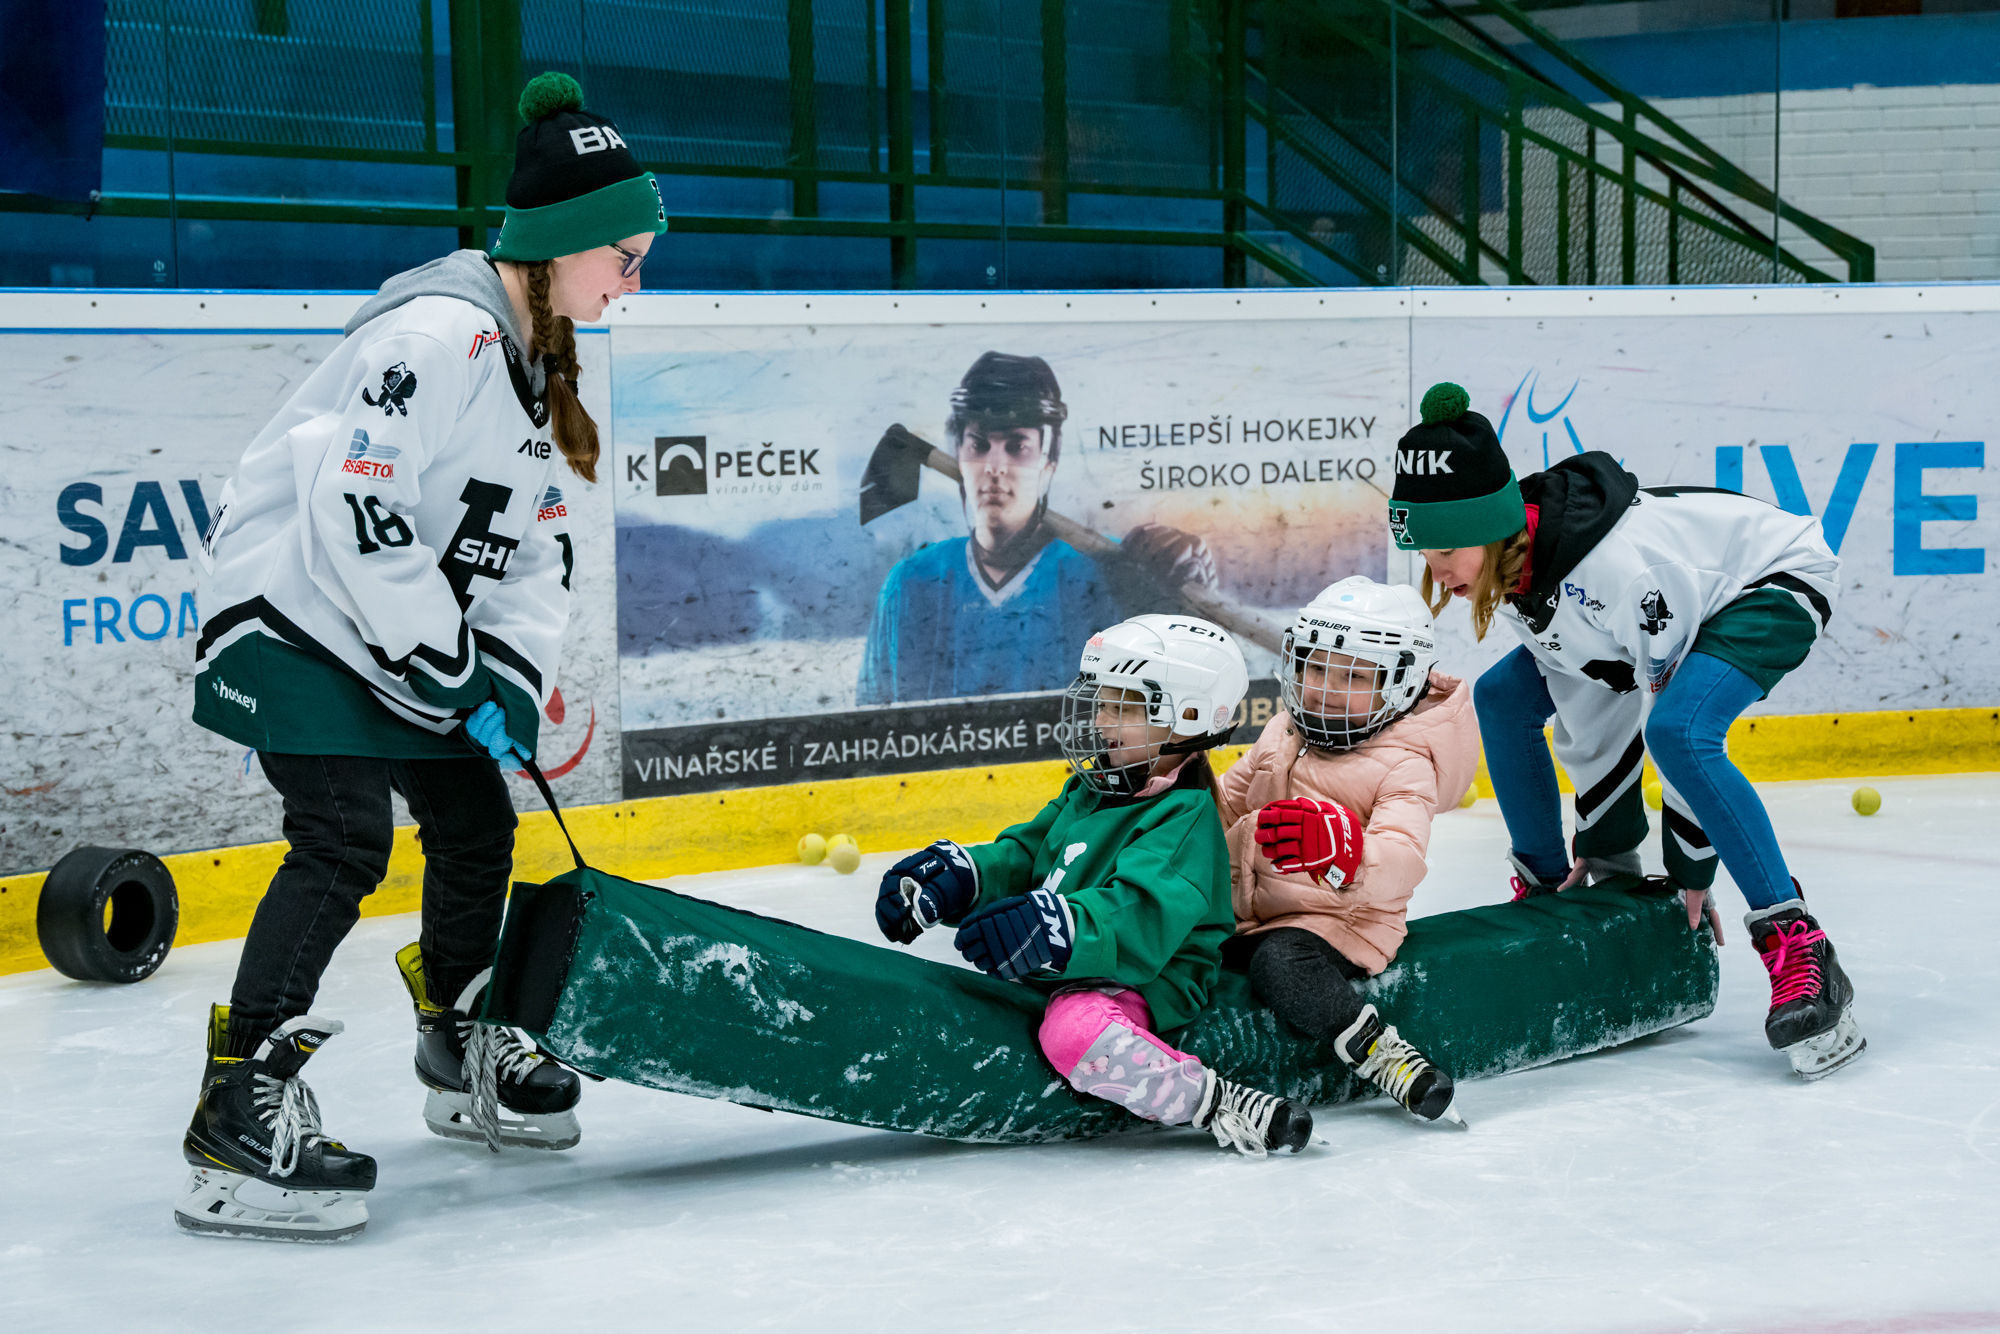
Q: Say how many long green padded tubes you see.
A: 1